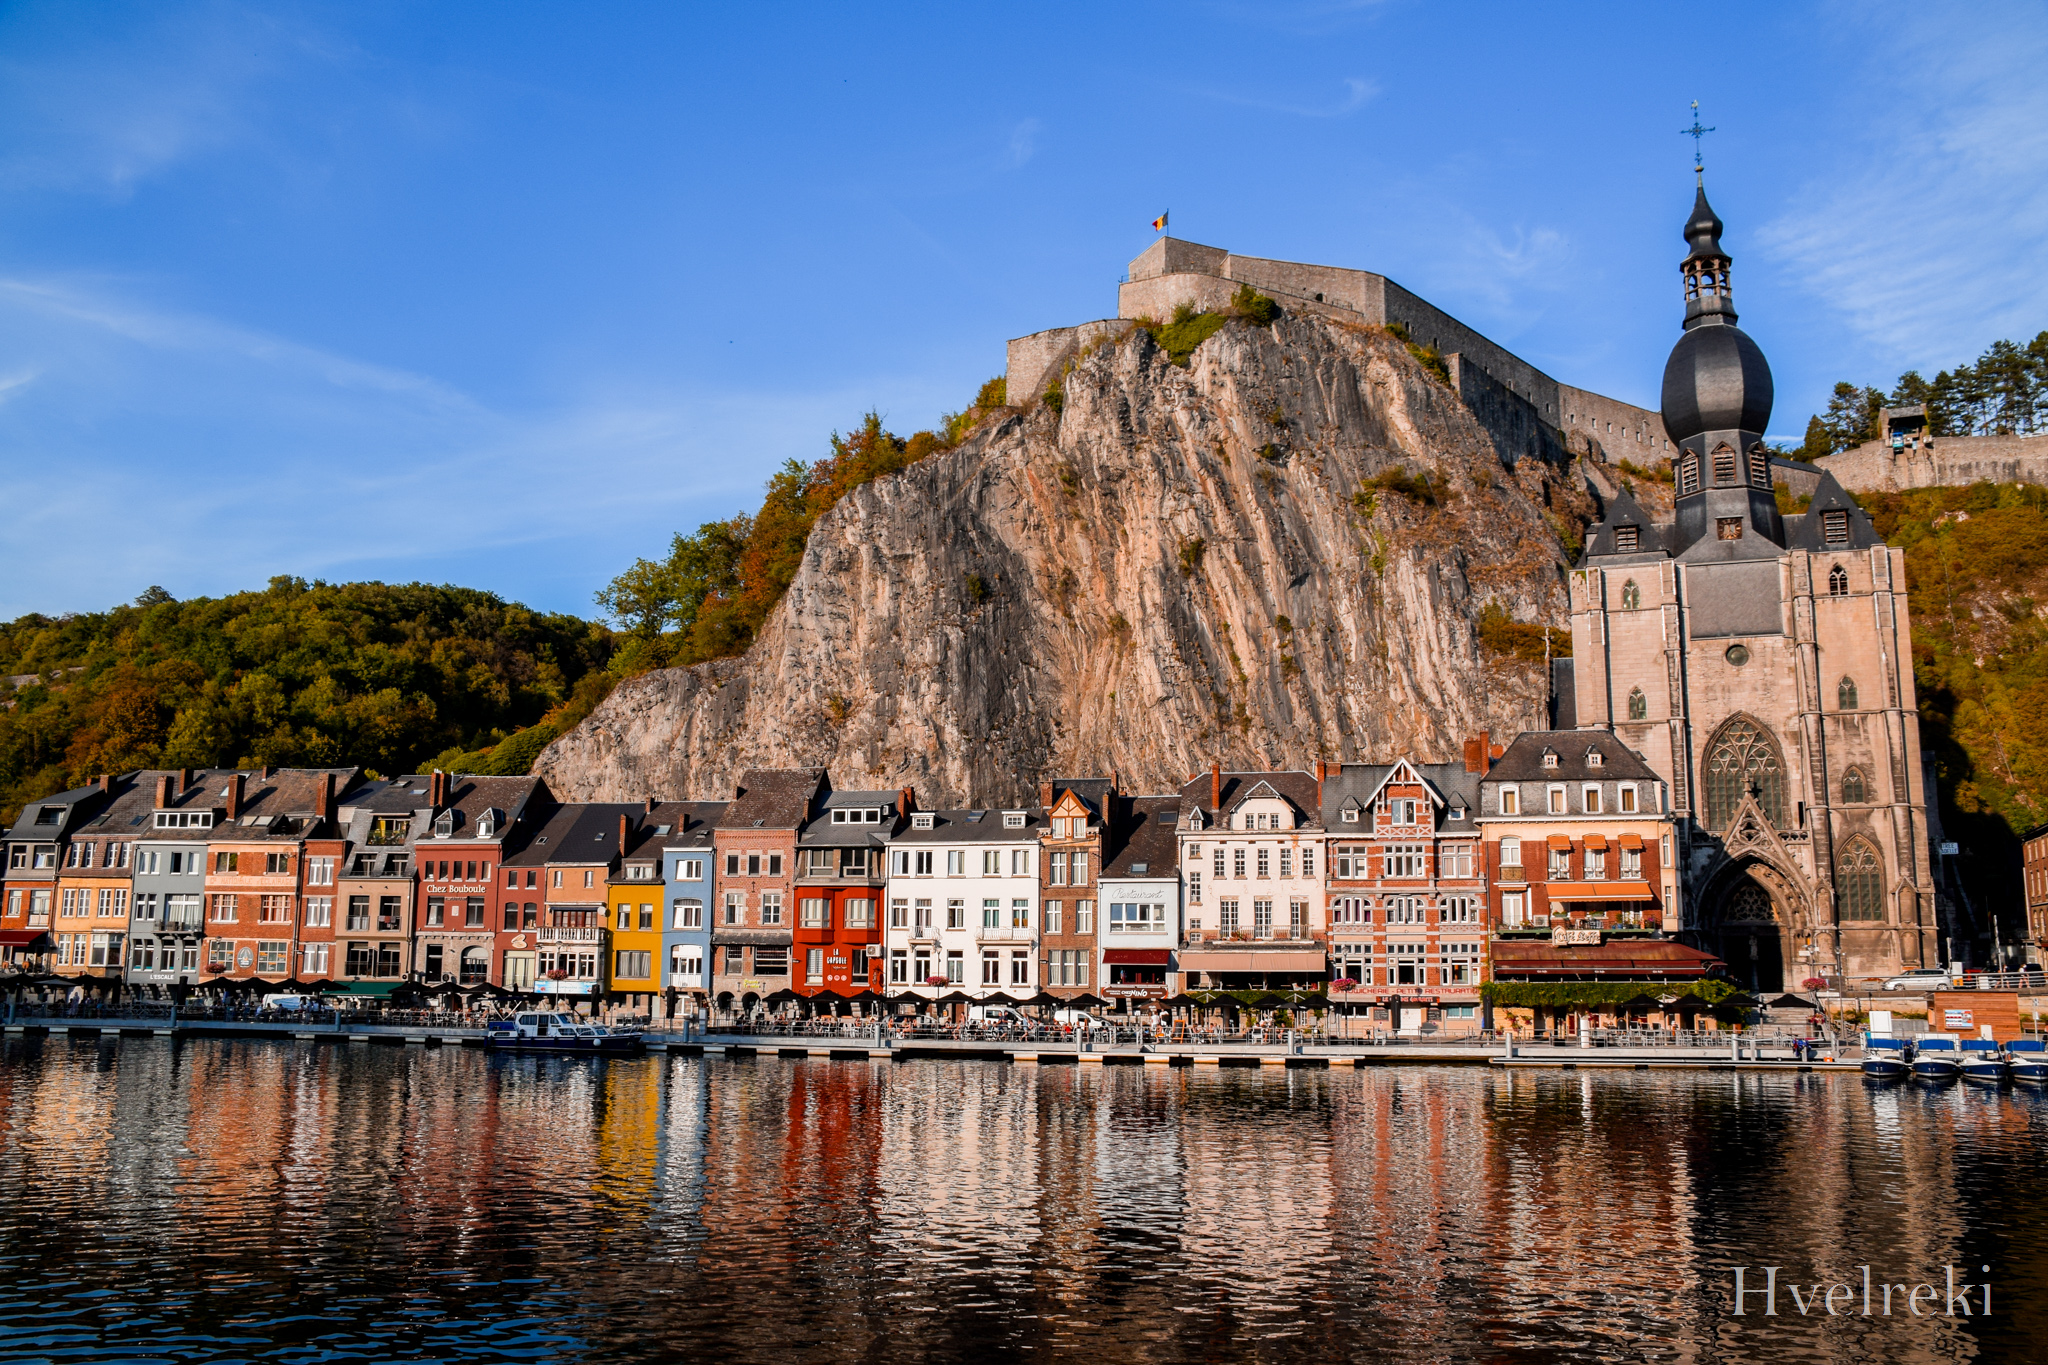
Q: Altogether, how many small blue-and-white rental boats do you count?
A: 4